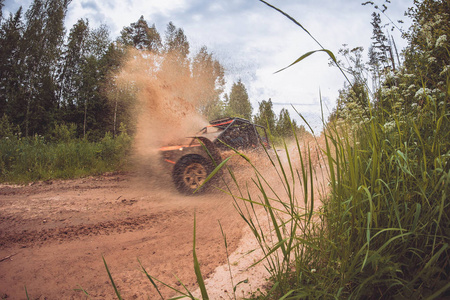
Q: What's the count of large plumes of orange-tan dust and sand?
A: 1